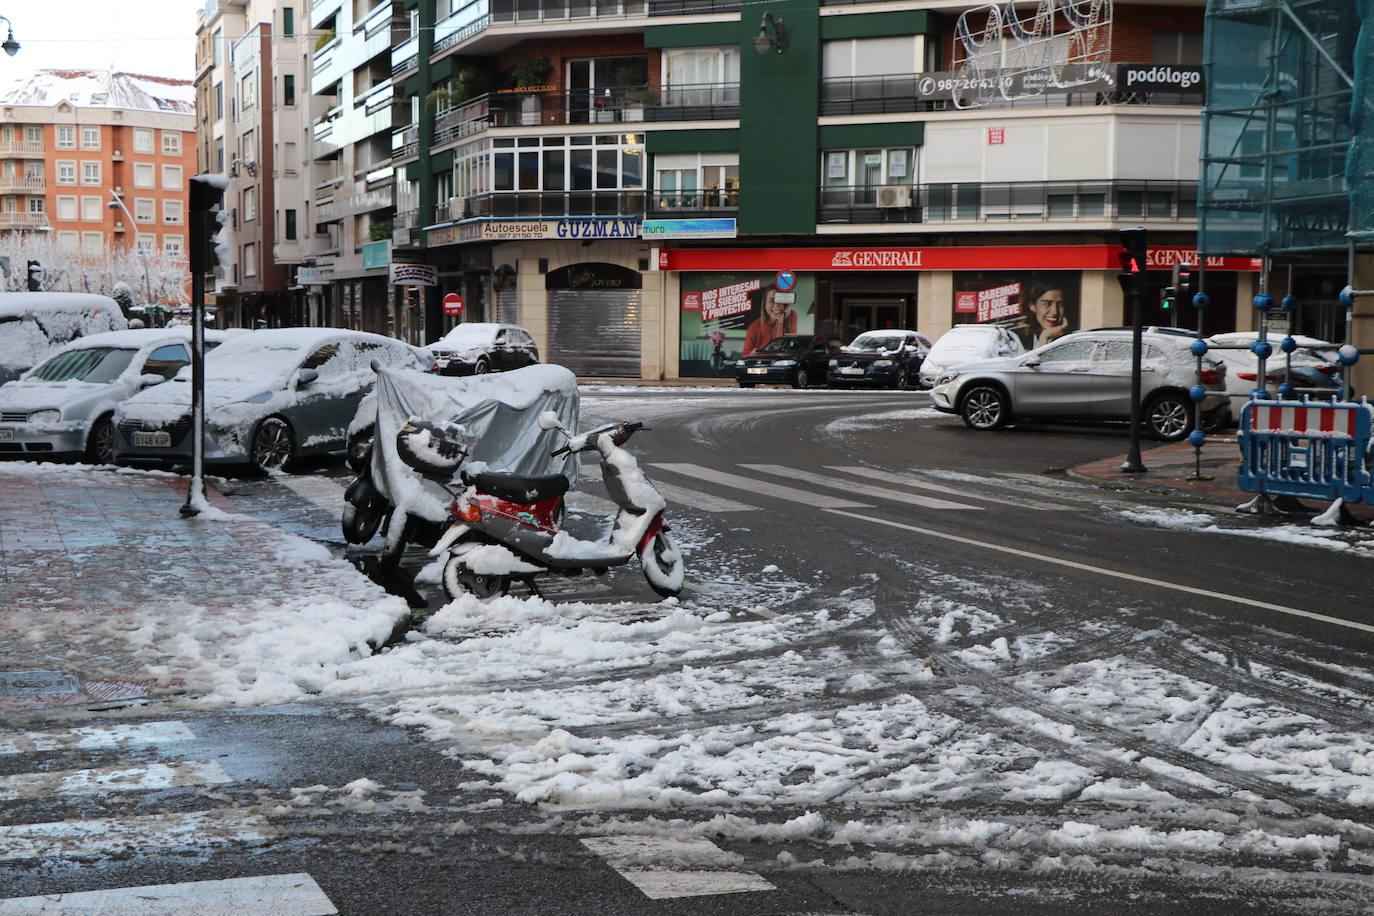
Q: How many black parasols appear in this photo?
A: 0